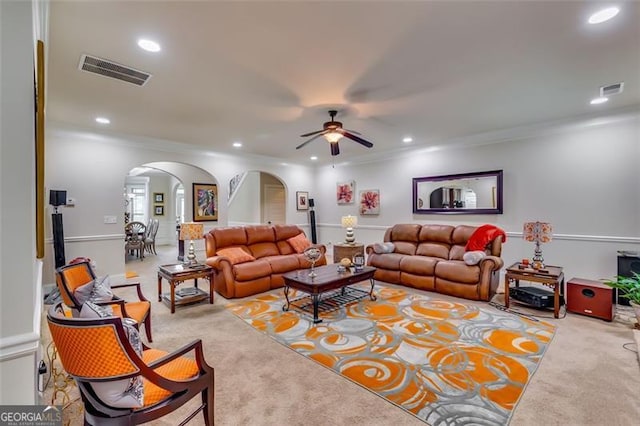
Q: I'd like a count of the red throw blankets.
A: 1